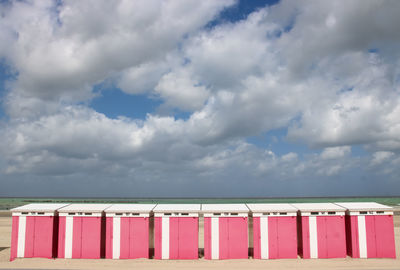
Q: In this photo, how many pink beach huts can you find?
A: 8